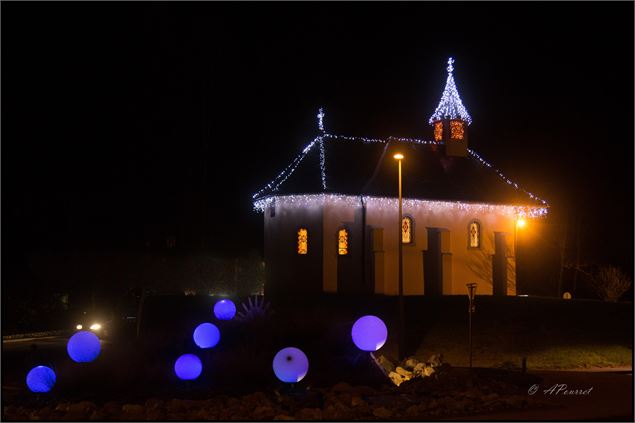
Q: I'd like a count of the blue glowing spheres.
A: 7